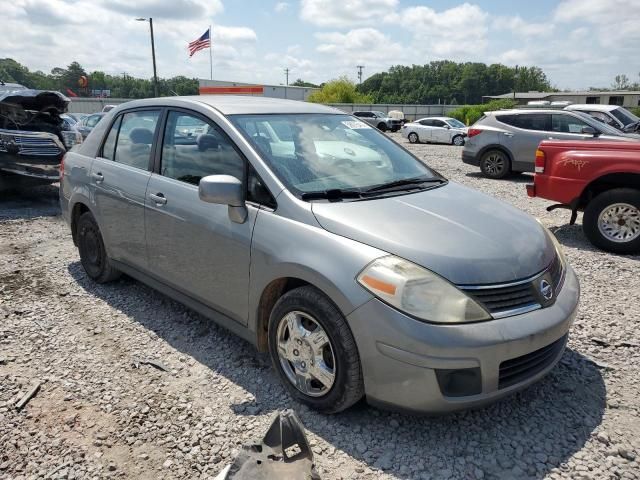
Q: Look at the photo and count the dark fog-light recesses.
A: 1